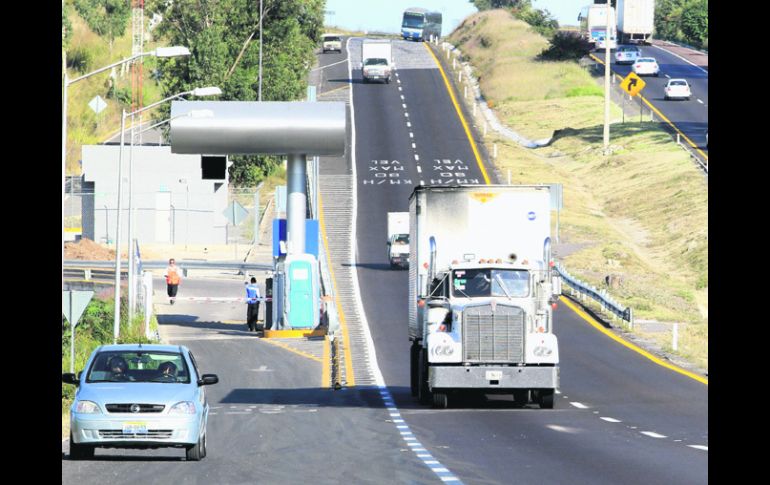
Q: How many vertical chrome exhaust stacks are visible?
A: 2